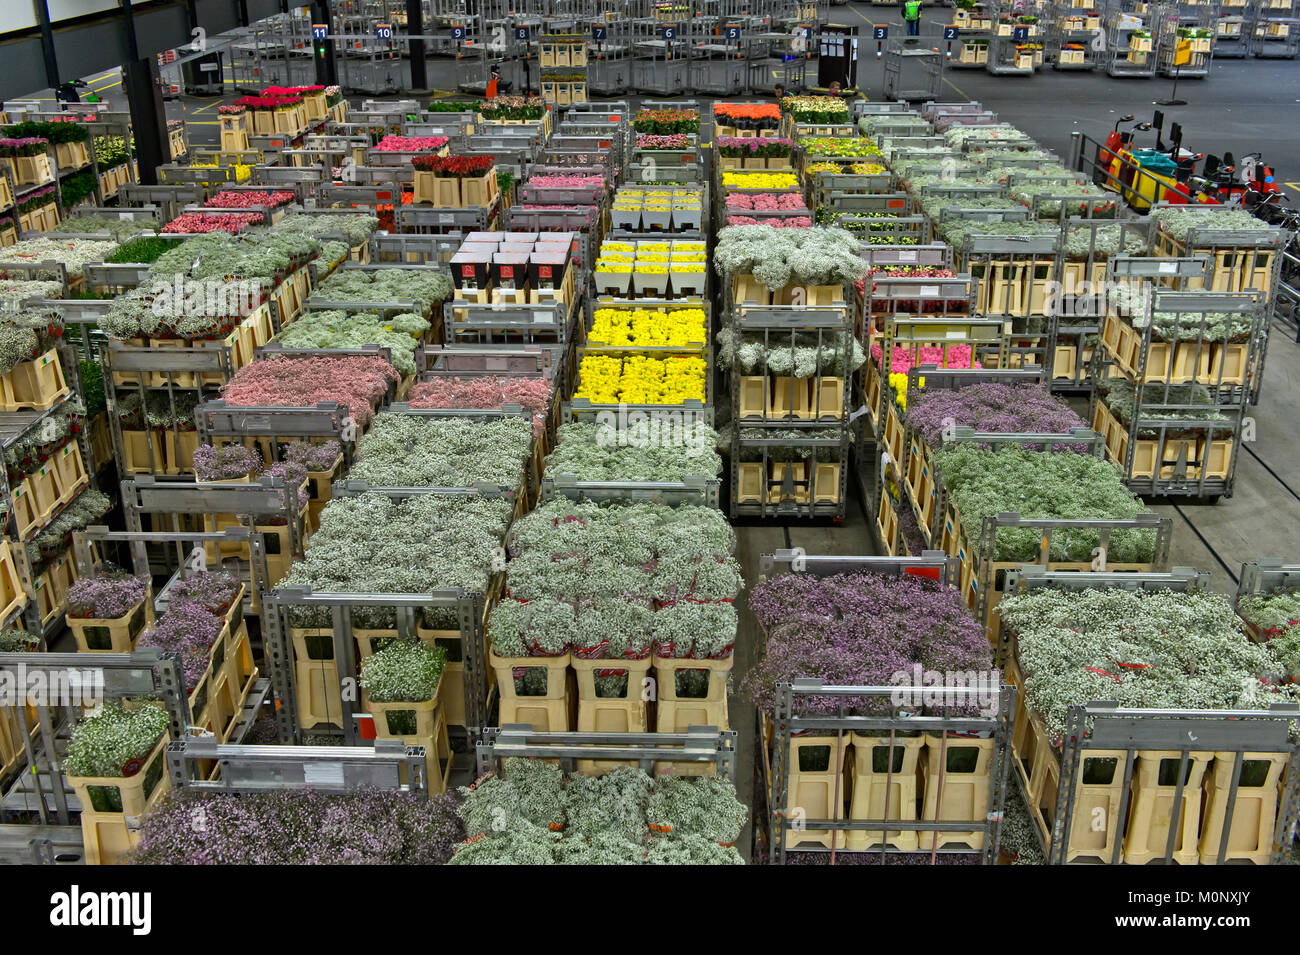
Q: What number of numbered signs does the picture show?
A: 11